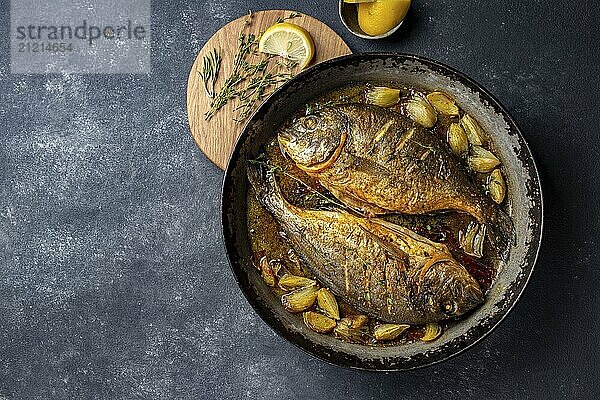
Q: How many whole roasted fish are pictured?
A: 2